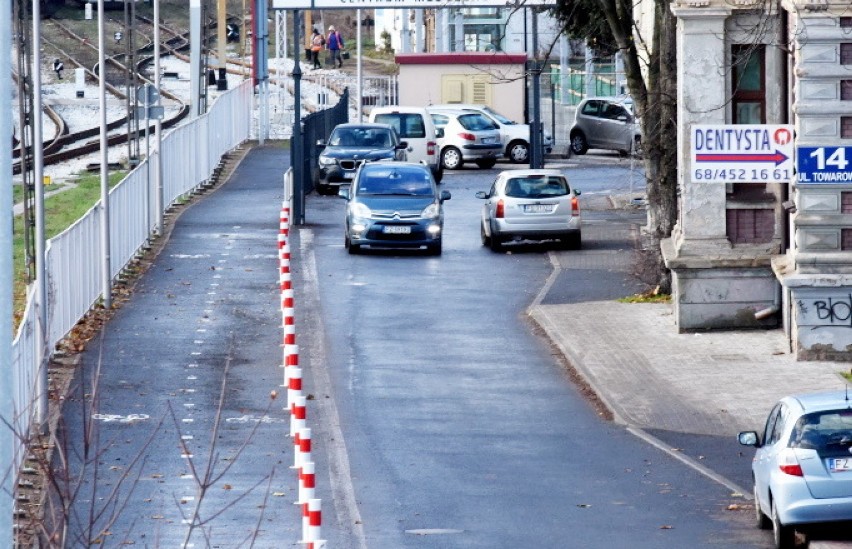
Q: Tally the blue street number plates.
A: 1